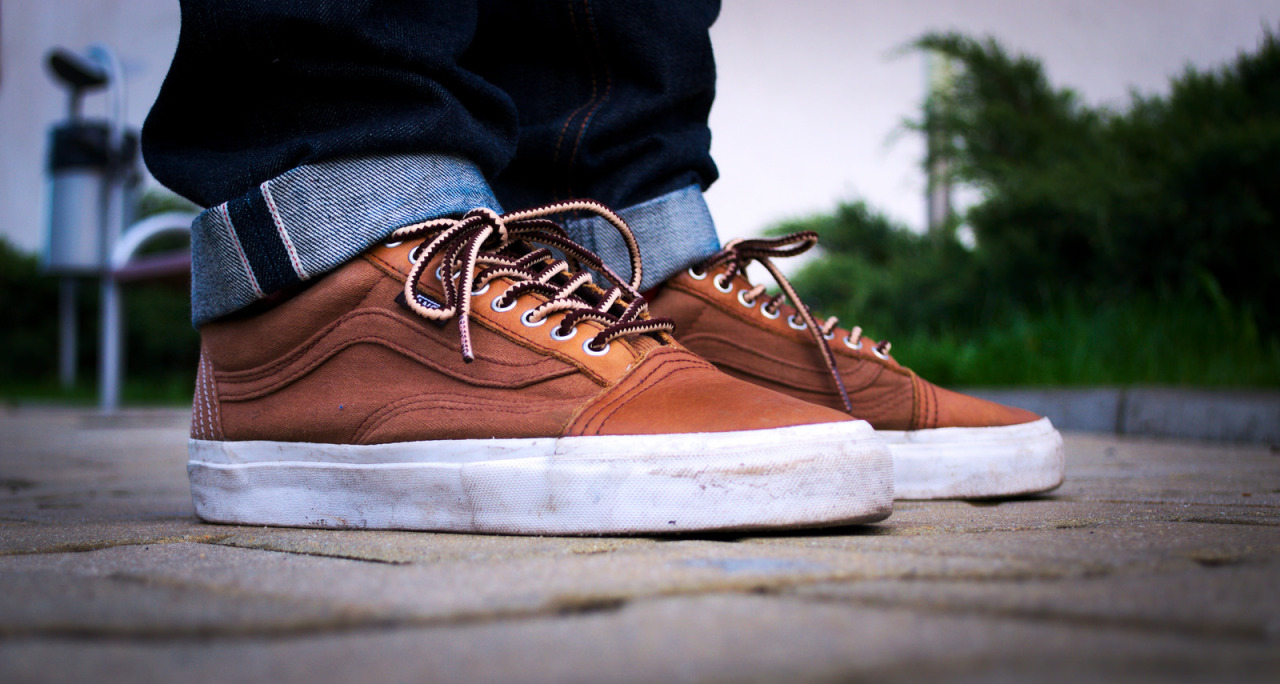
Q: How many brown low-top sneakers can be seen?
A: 2